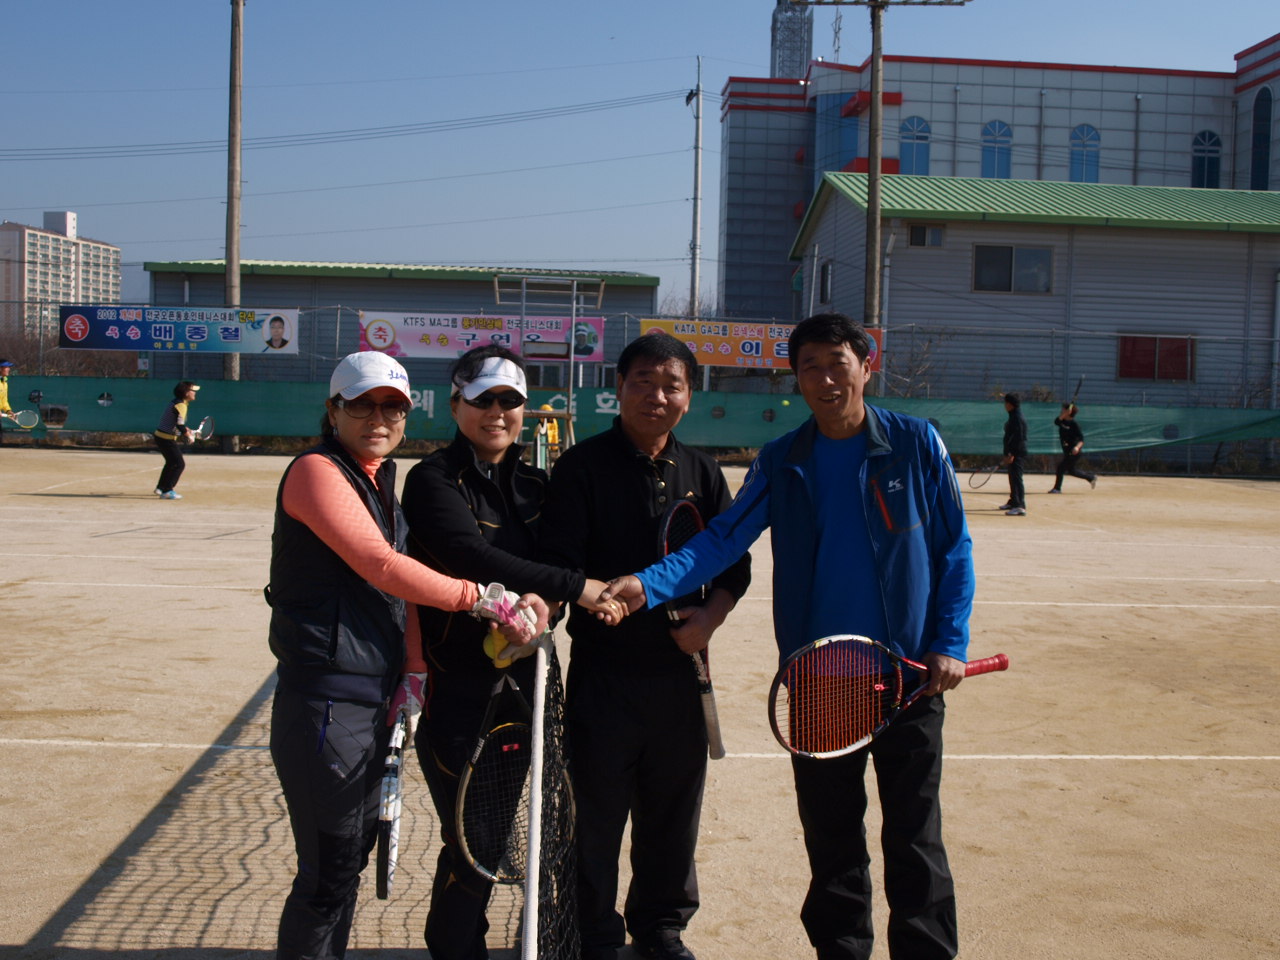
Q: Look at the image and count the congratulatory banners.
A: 3